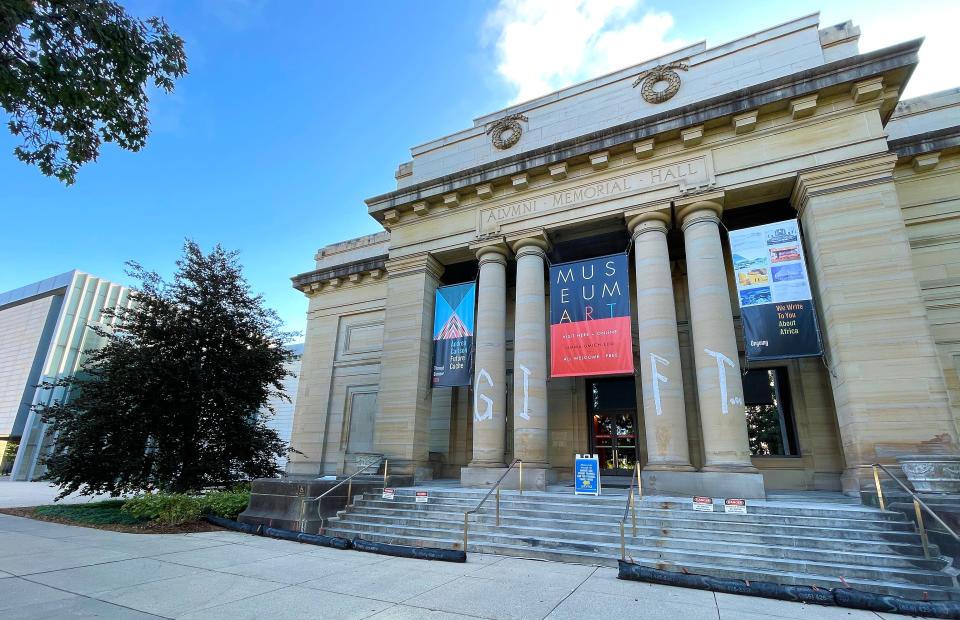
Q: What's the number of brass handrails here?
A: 4